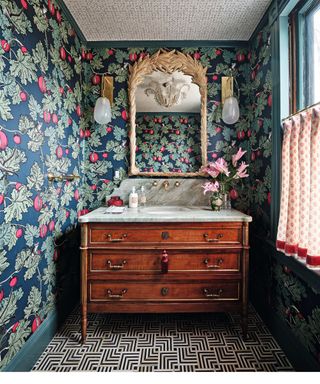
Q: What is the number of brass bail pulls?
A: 6